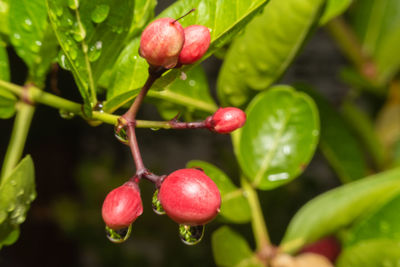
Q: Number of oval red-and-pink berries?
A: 5